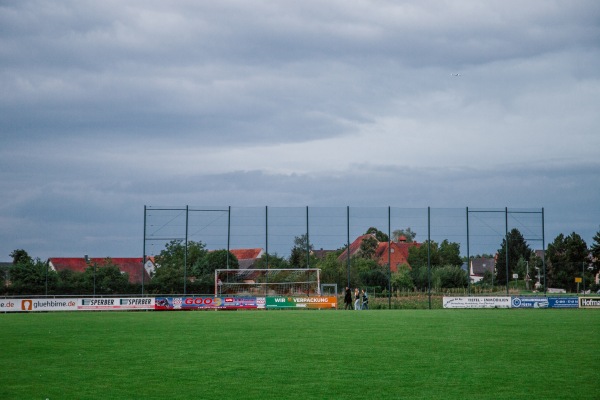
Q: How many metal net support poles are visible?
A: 11